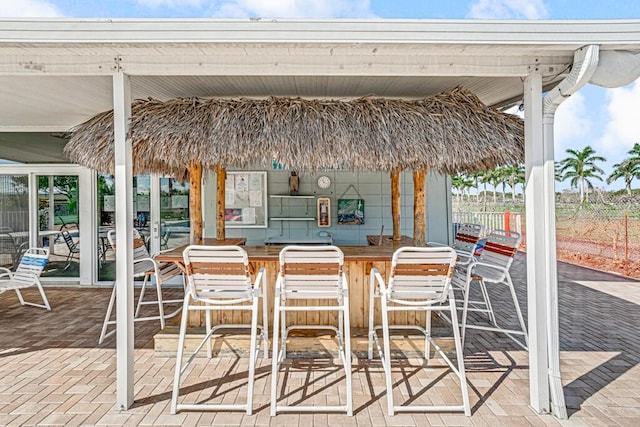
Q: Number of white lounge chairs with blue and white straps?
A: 1